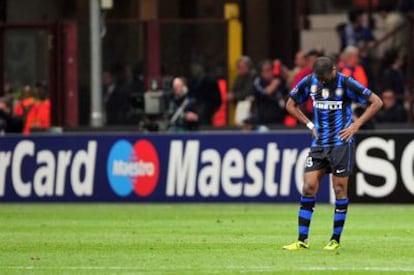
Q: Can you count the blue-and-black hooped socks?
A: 2